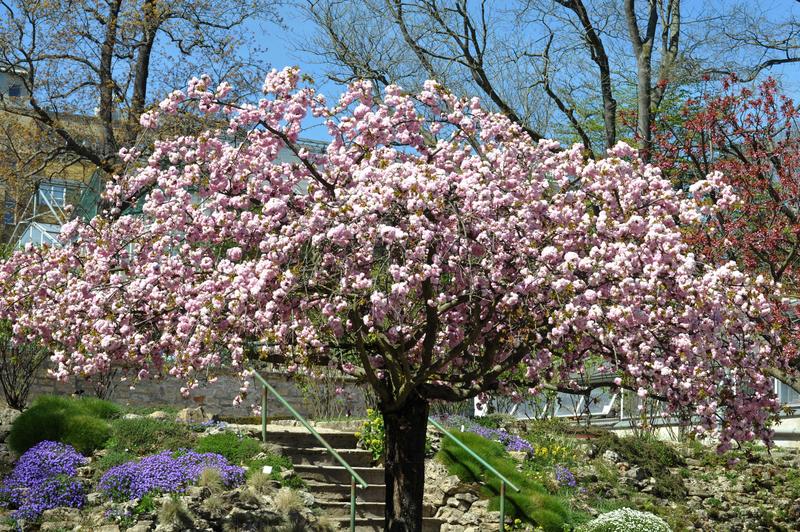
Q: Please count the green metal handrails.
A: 2